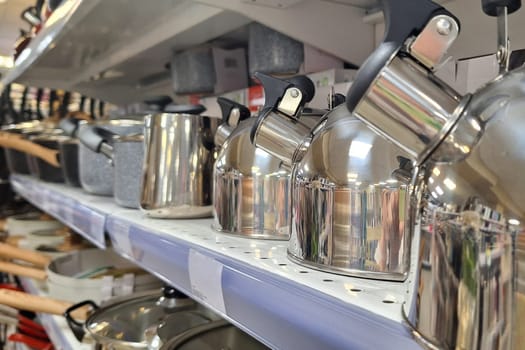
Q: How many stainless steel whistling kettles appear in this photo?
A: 3